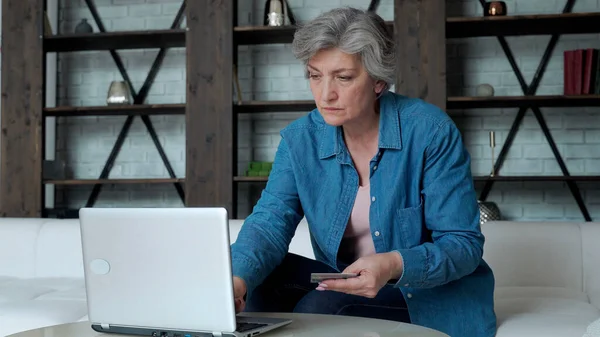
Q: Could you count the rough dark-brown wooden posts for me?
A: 3